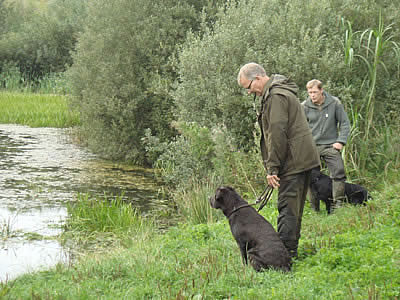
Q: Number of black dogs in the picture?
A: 2